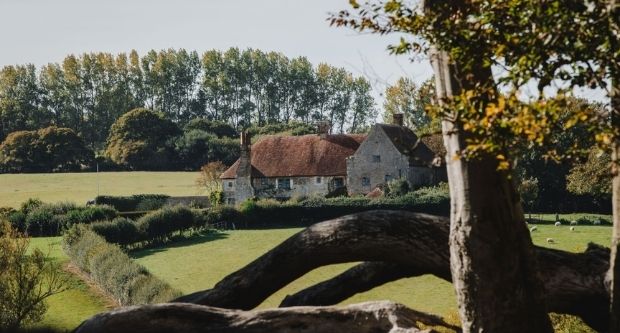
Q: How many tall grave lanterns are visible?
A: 0